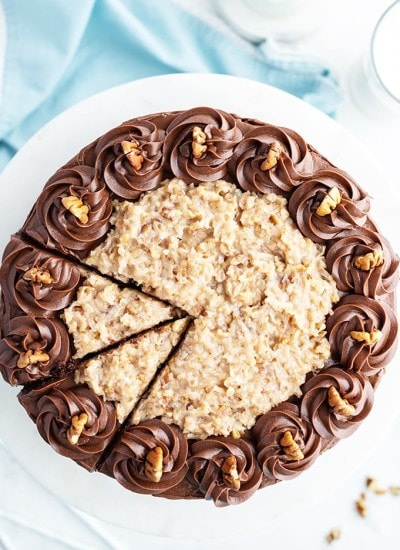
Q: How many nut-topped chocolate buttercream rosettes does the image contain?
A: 14